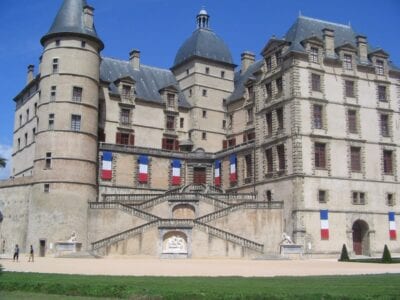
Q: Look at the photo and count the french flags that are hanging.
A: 7